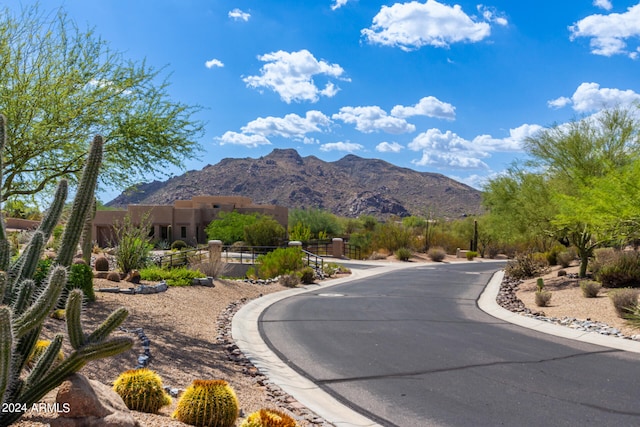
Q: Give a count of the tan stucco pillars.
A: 3